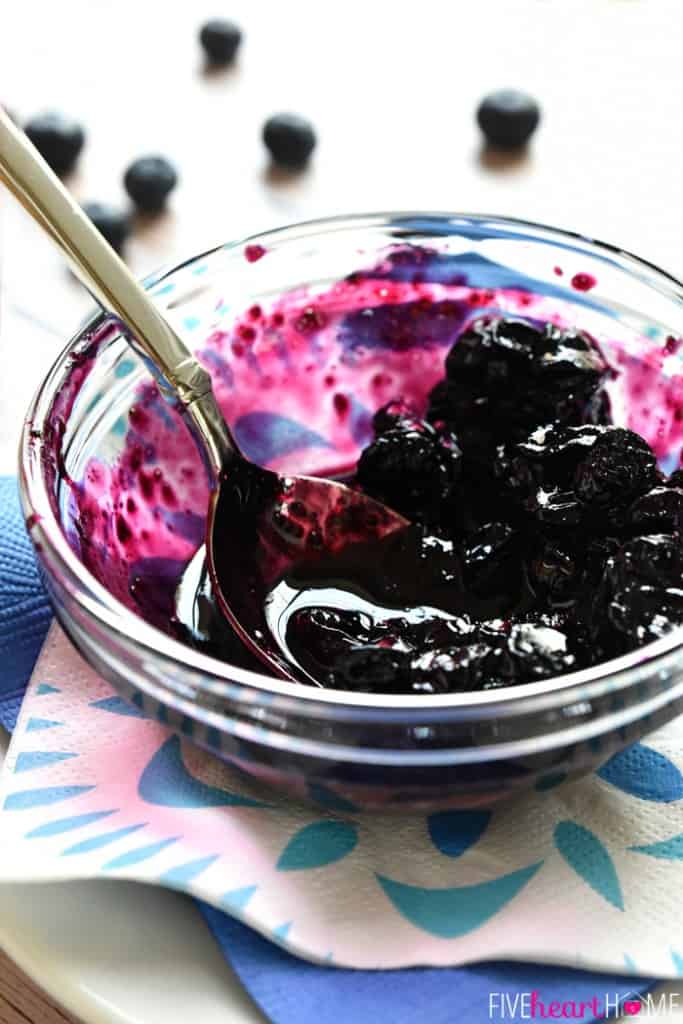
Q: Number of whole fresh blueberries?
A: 6